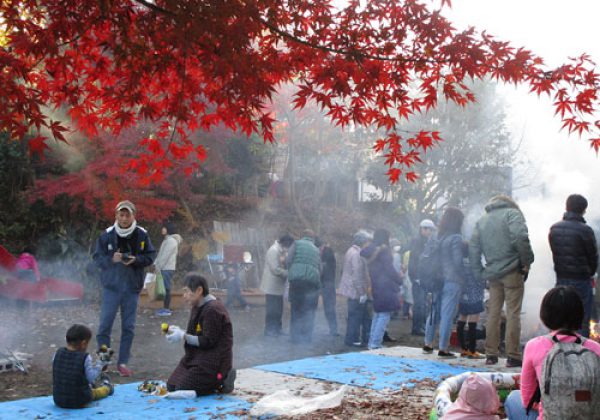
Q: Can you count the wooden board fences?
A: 1